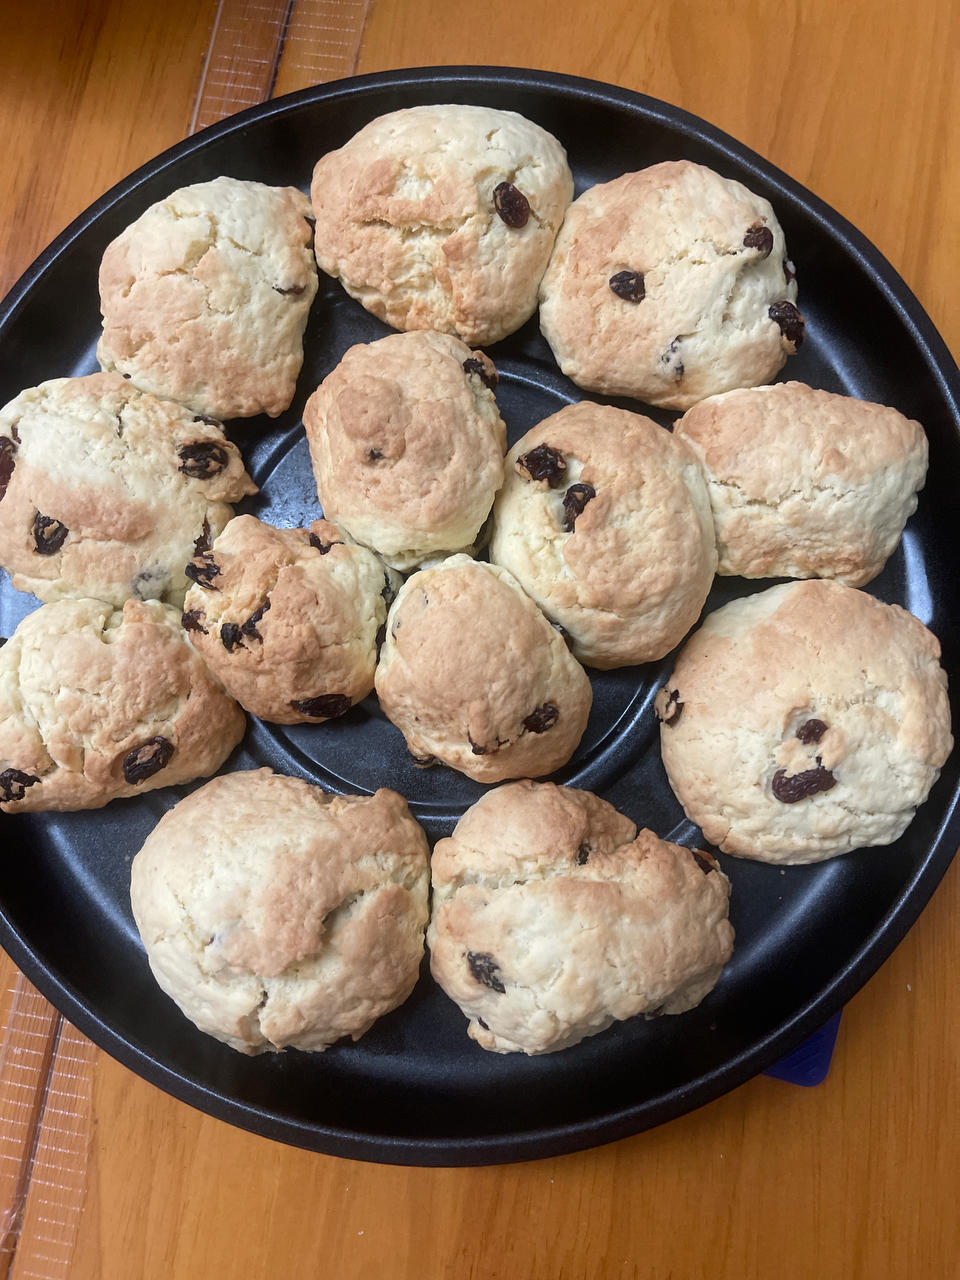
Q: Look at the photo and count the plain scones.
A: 2